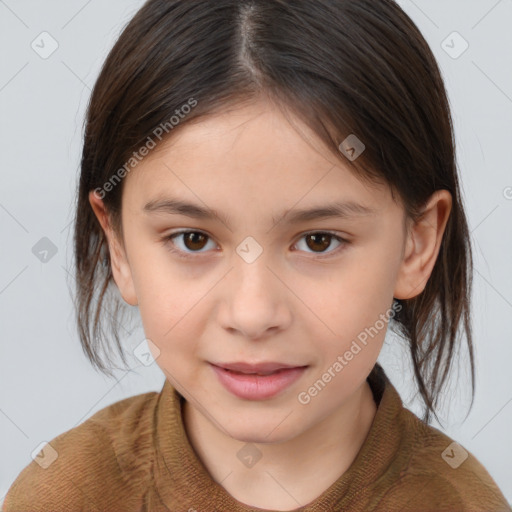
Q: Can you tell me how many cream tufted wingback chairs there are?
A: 0